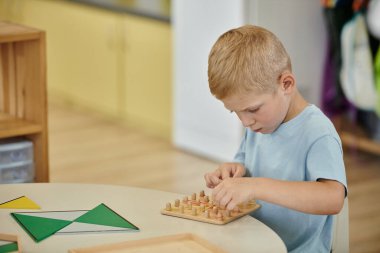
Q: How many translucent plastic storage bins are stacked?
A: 2